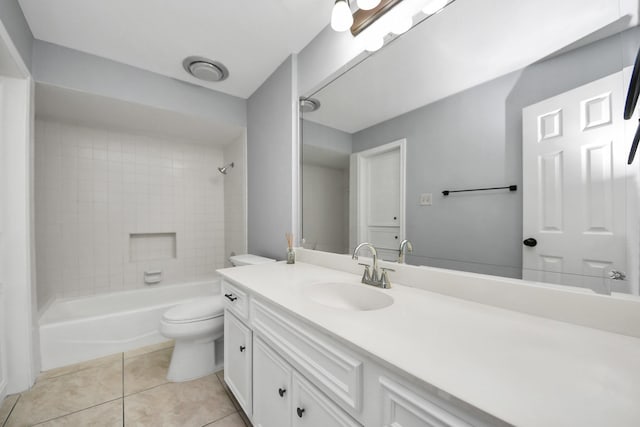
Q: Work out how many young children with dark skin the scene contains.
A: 0